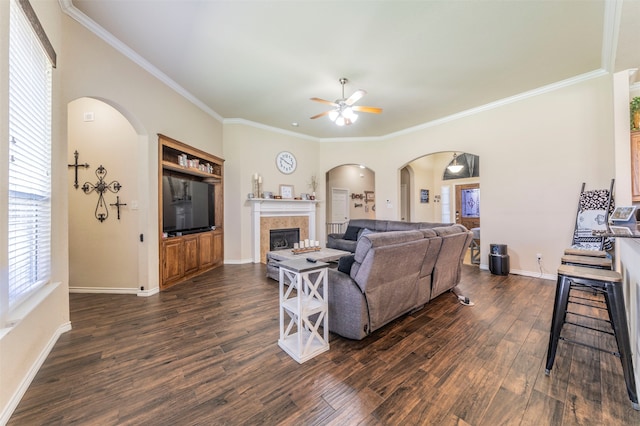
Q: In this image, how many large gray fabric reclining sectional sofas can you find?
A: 1